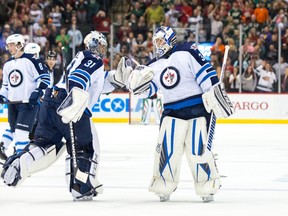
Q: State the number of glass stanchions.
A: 7